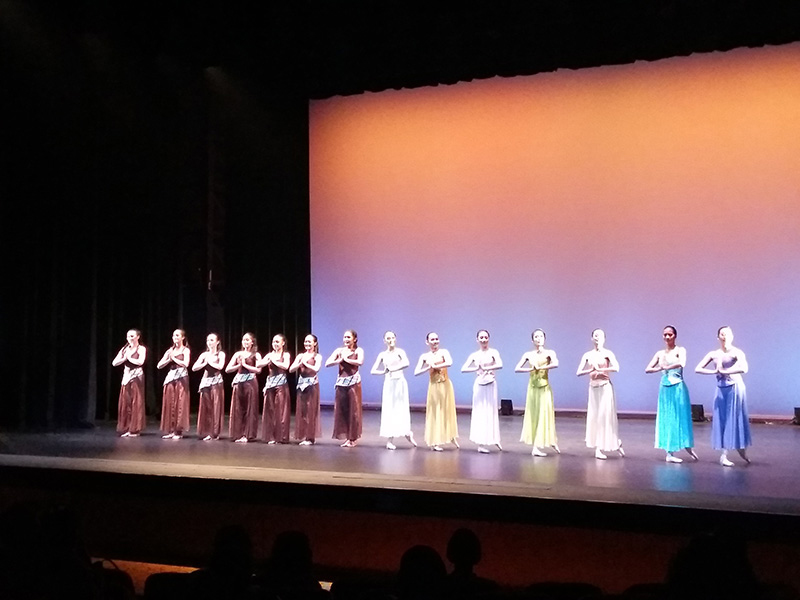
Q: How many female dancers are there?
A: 14